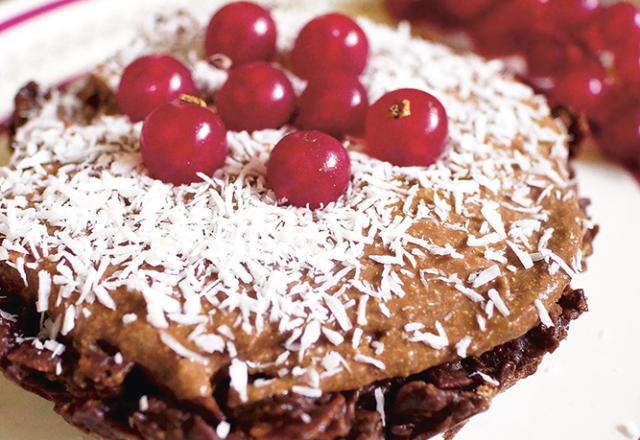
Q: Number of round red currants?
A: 8